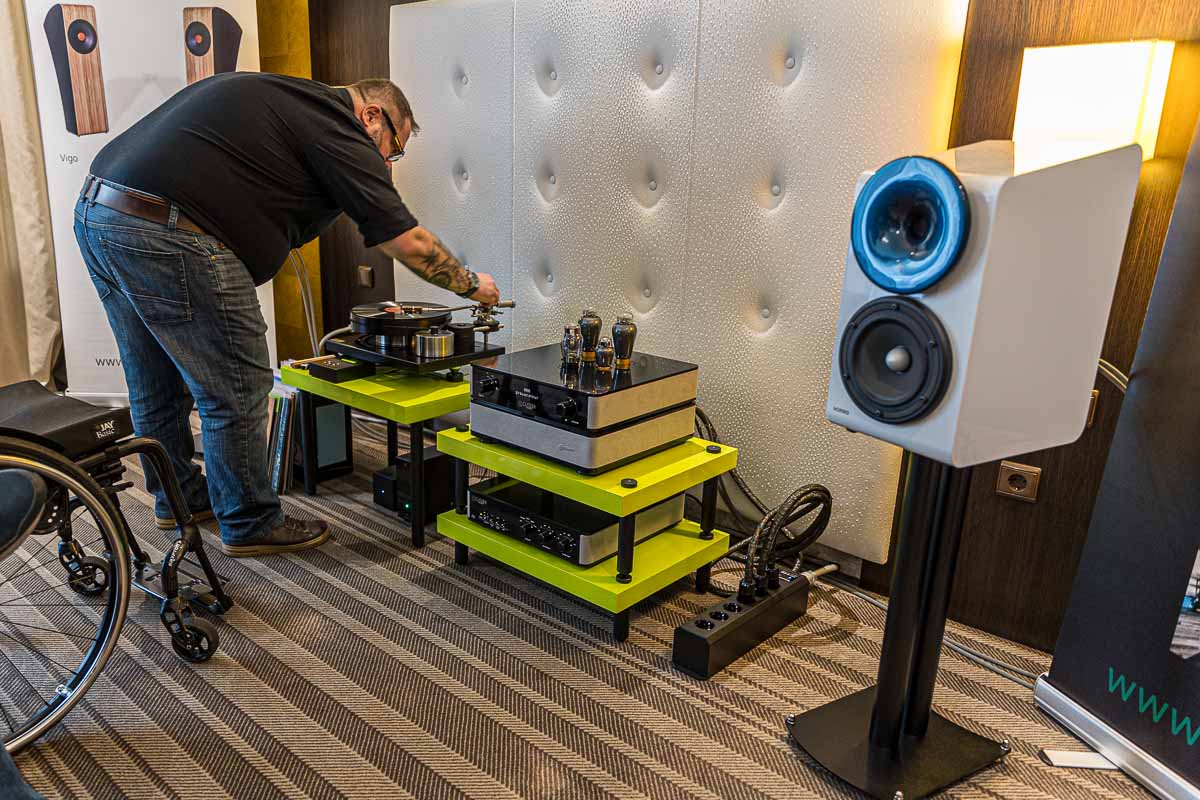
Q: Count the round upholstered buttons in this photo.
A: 11